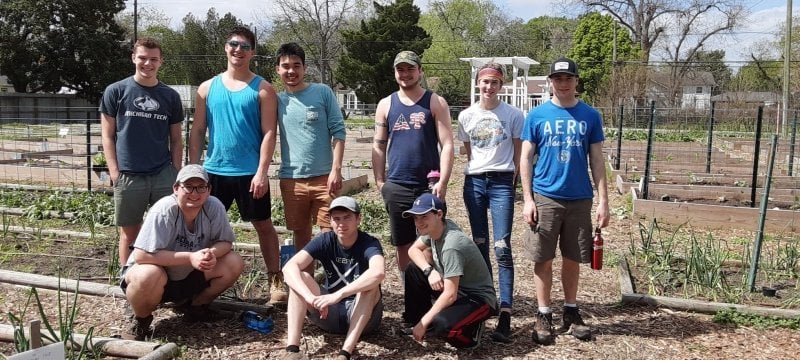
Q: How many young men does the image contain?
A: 9